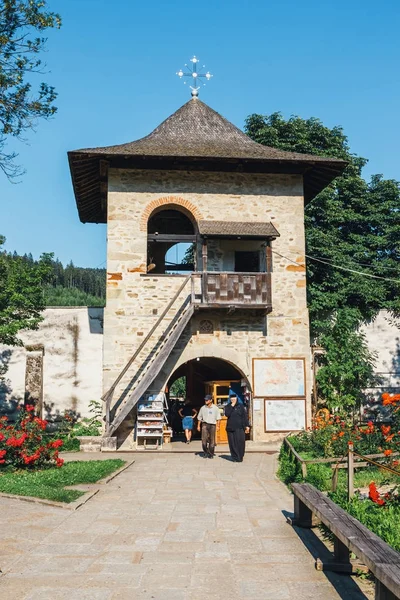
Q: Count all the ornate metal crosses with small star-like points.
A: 1